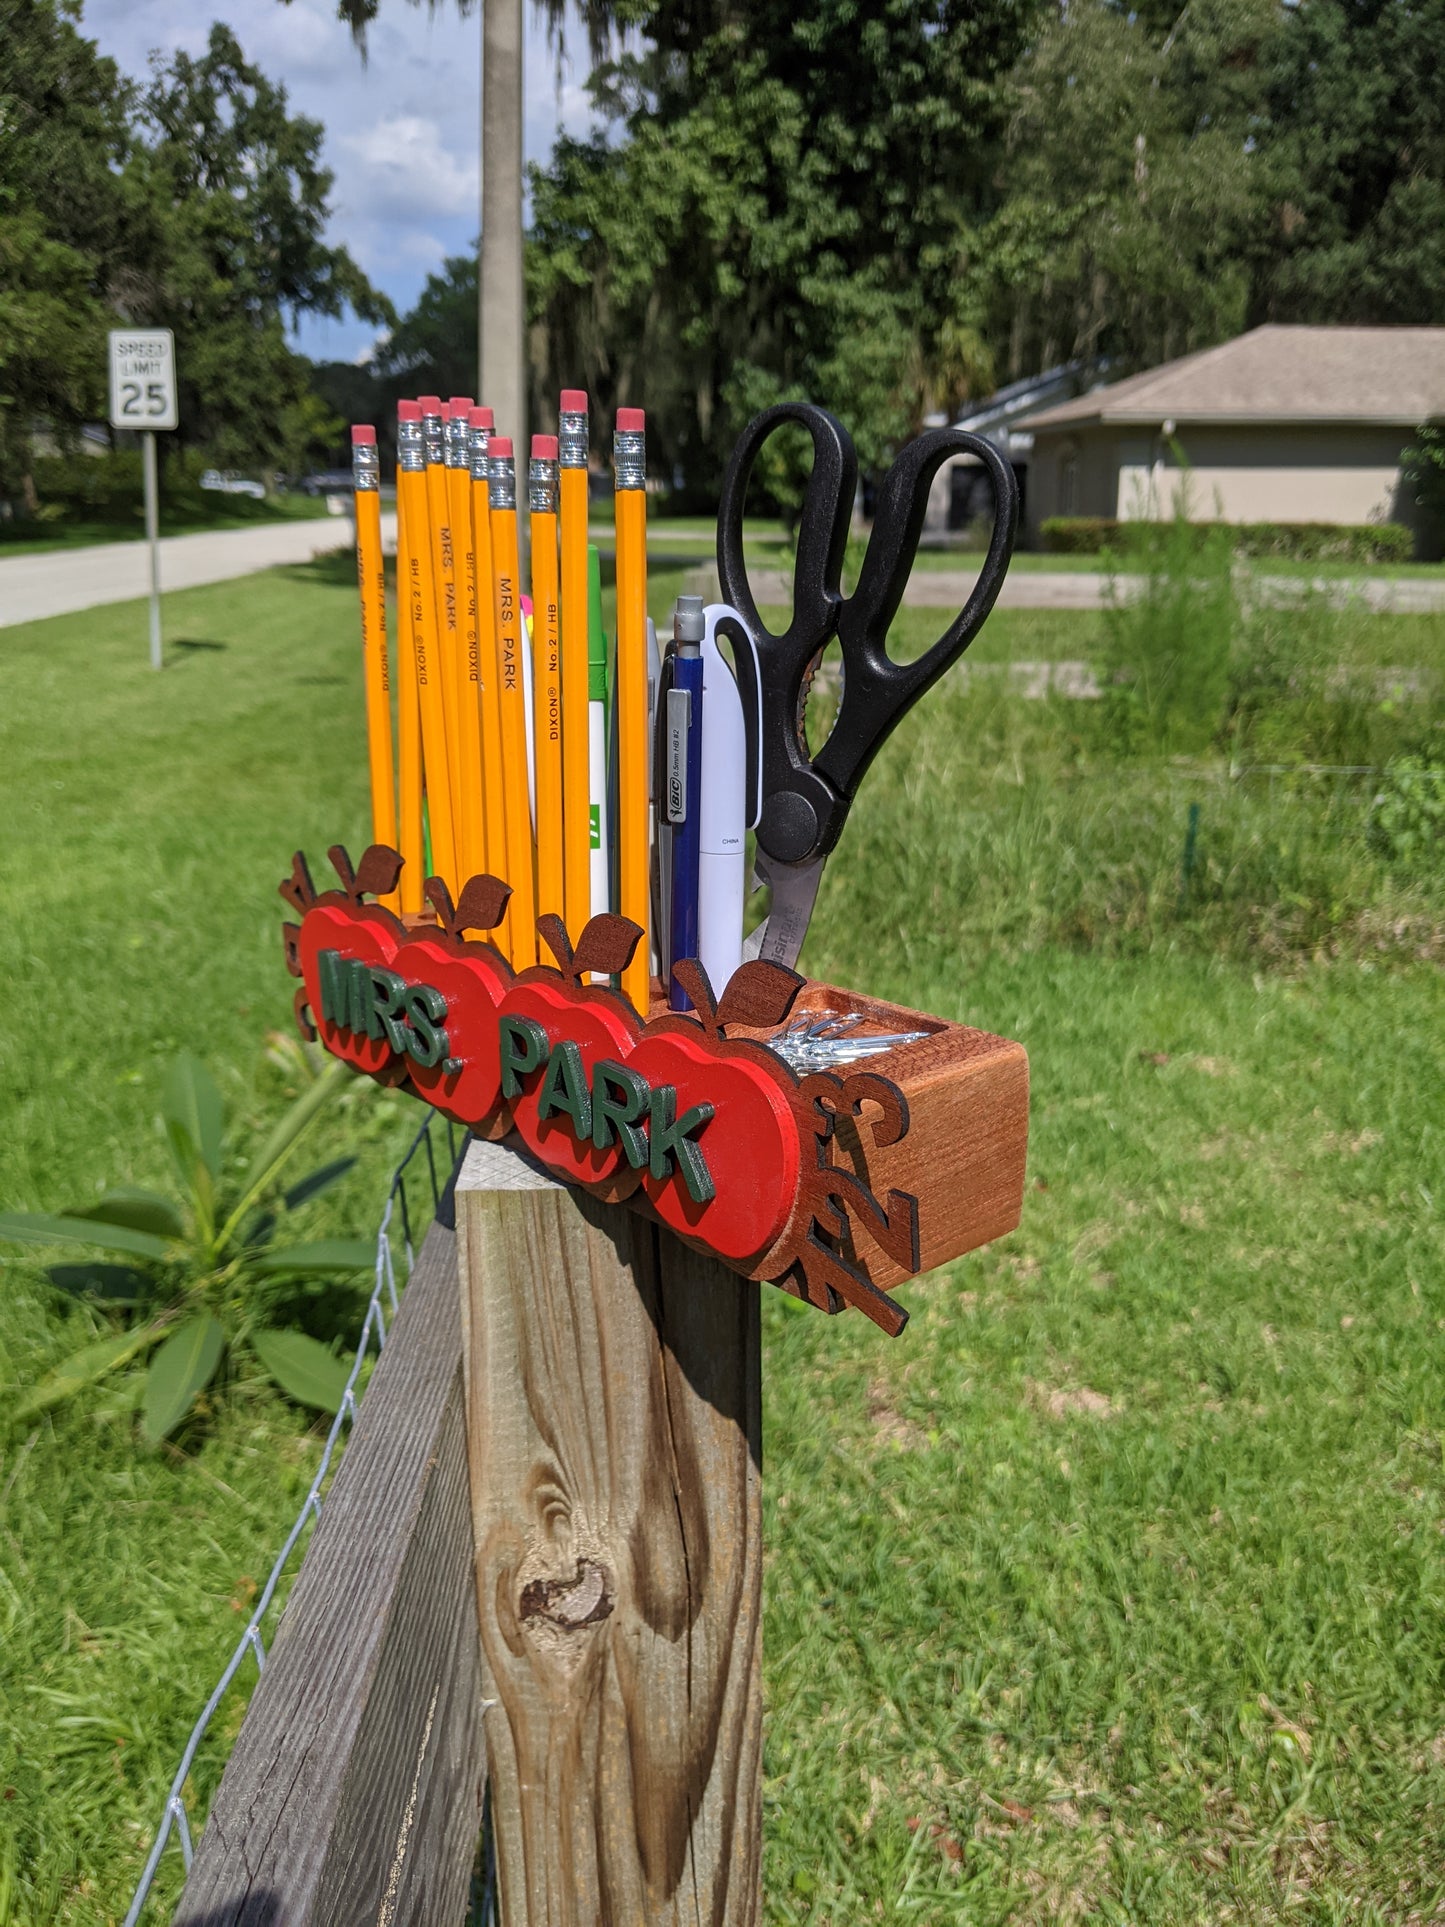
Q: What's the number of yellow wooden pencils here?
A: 11